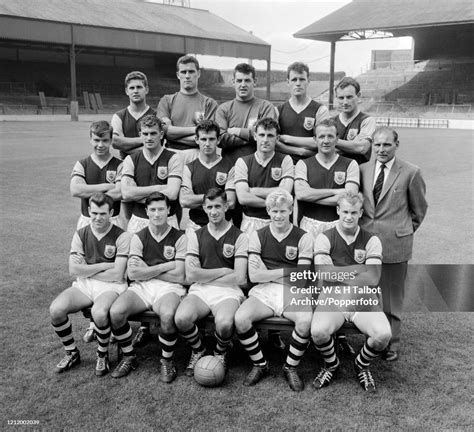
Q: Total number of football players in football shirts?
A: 15